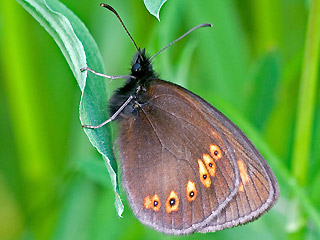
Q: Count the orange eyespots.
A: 6